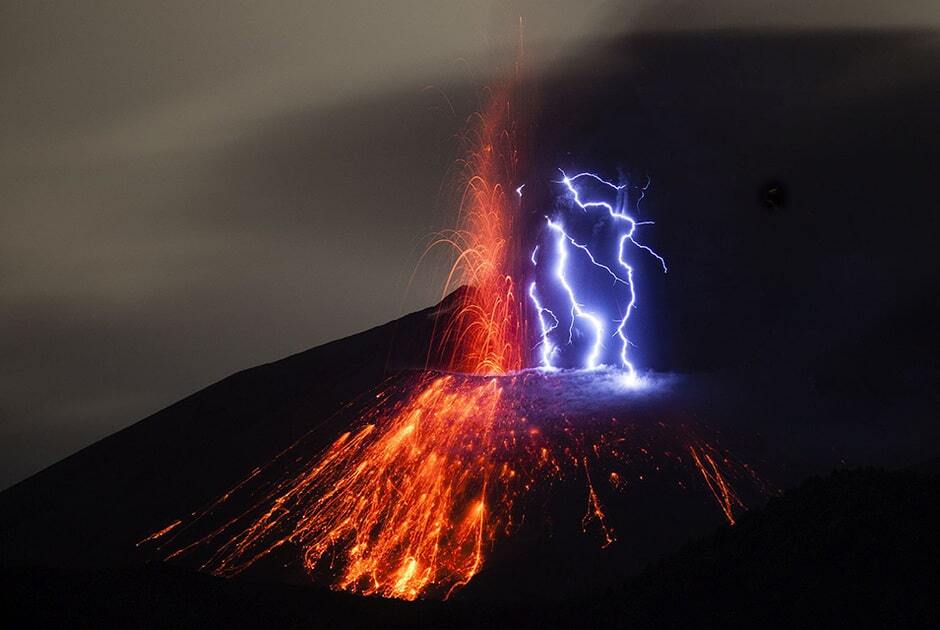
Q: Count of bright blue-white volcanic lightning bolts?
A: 3